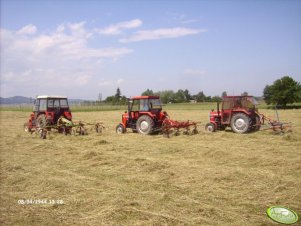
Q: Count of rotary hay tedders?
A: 3